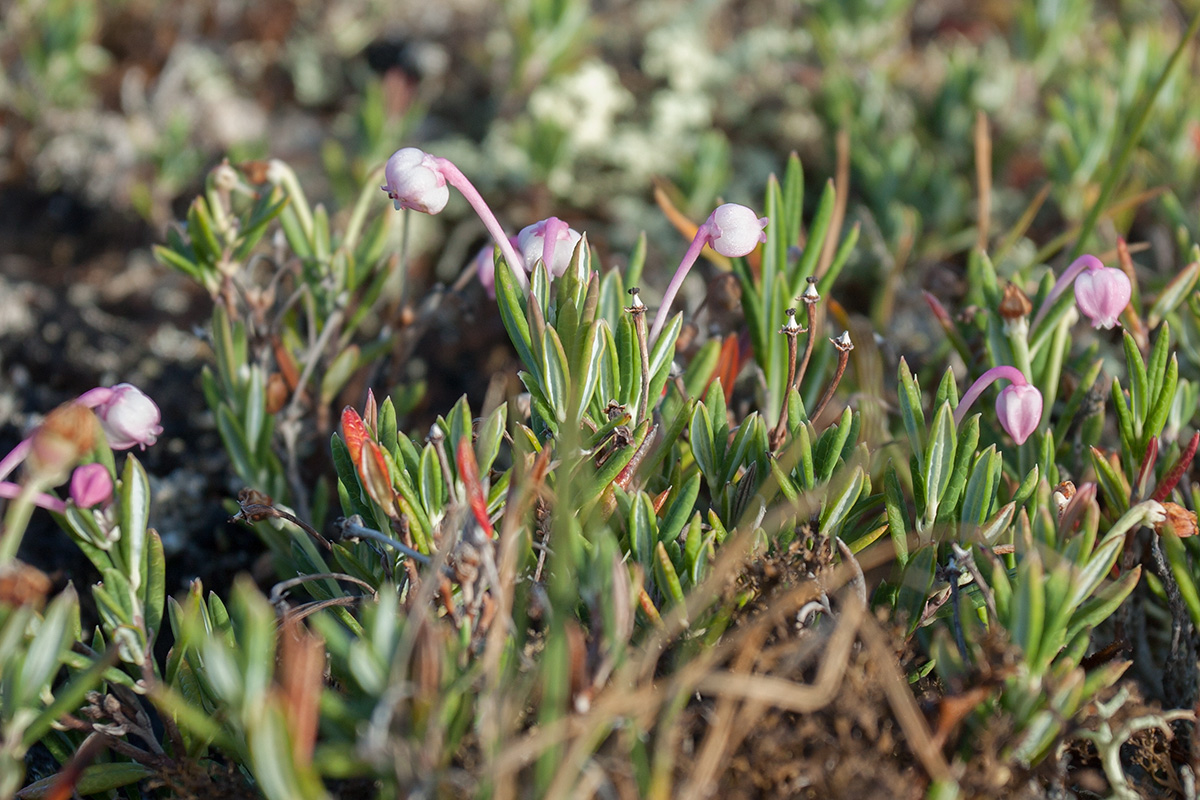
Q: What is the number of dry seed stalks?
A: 4